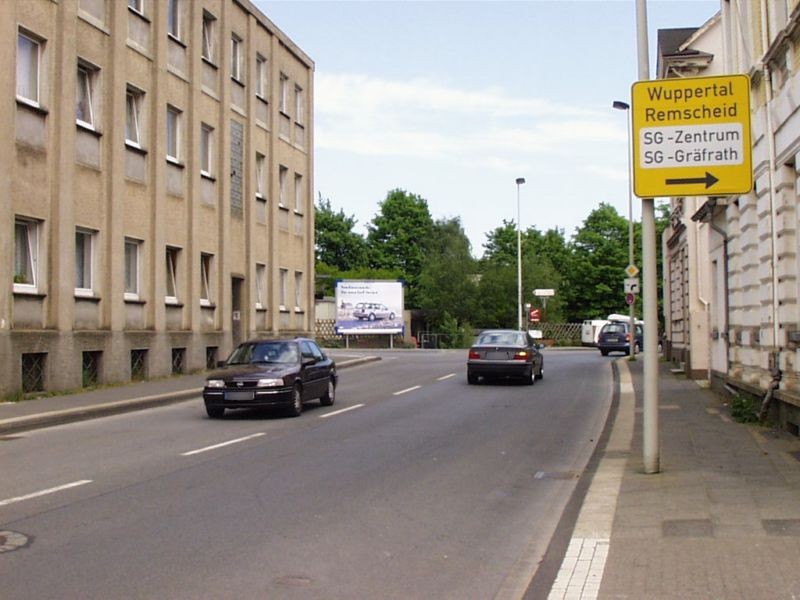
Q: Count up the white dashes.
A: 5